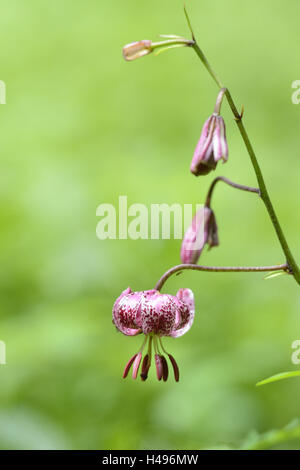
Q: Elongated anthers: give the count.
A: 6